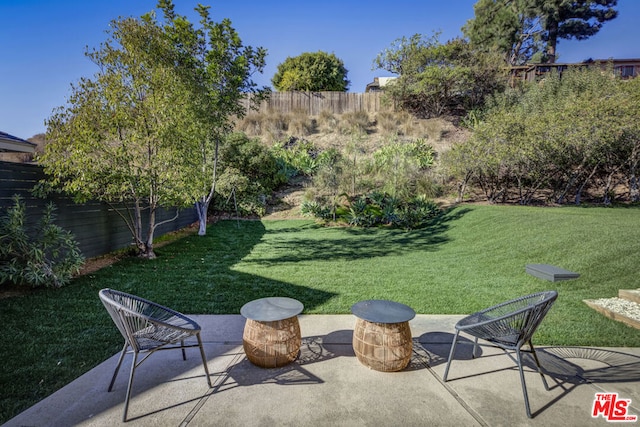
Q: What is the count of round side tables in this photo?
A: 2